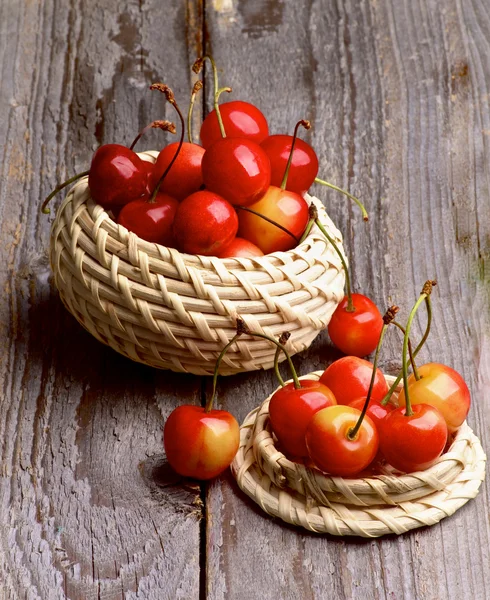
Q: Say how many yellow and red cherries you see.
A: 4